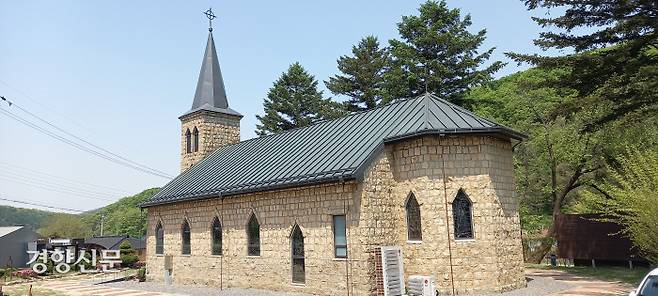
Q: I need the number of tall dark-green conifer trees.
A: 4